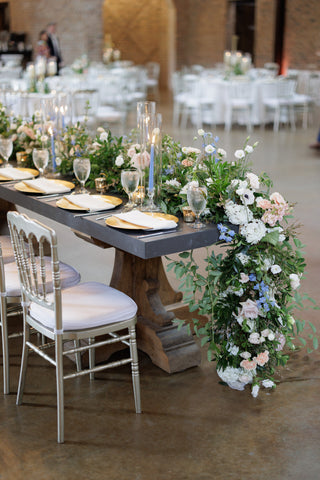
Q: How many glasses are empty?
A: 0